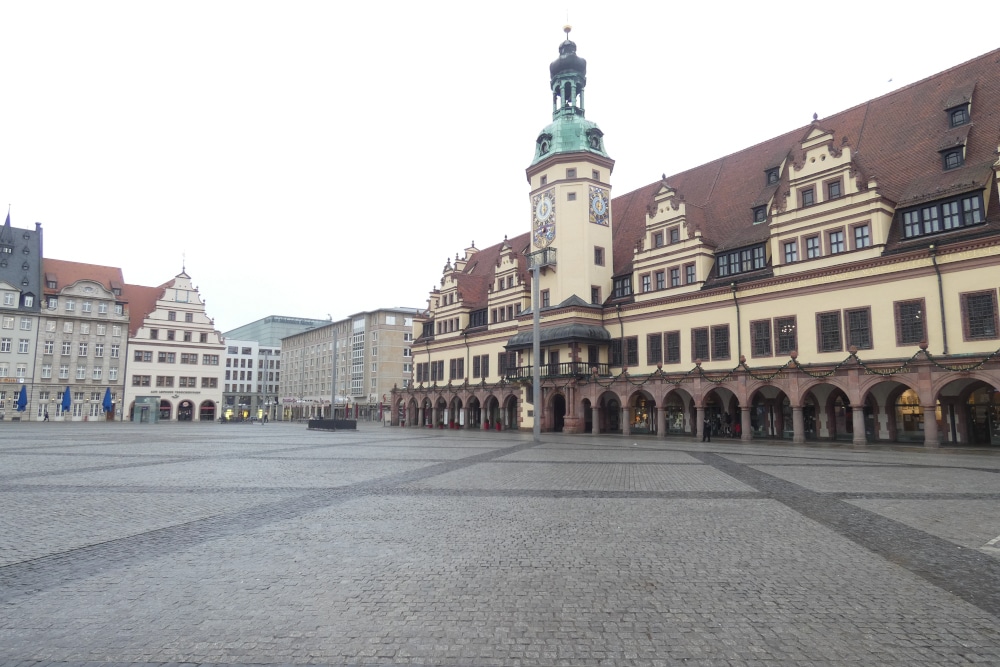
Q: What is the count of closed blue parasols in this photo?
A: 3